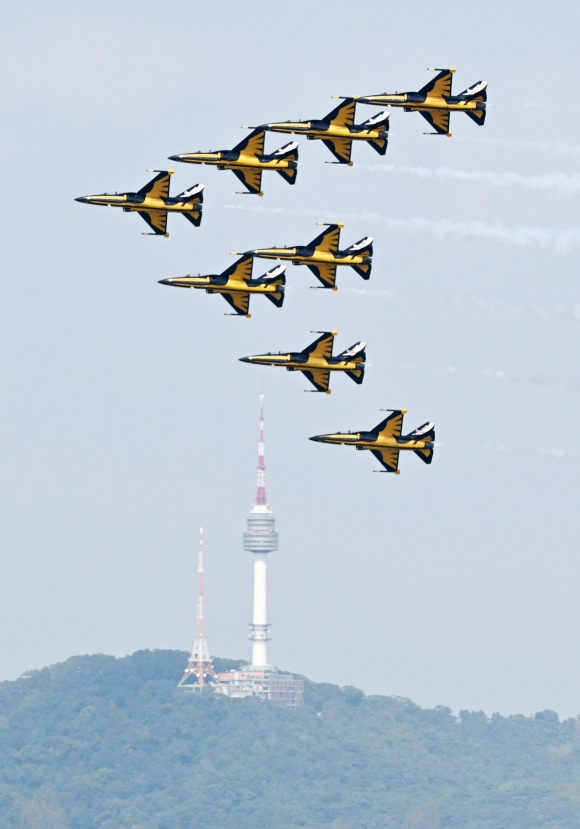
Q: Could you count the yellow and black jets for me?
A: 8